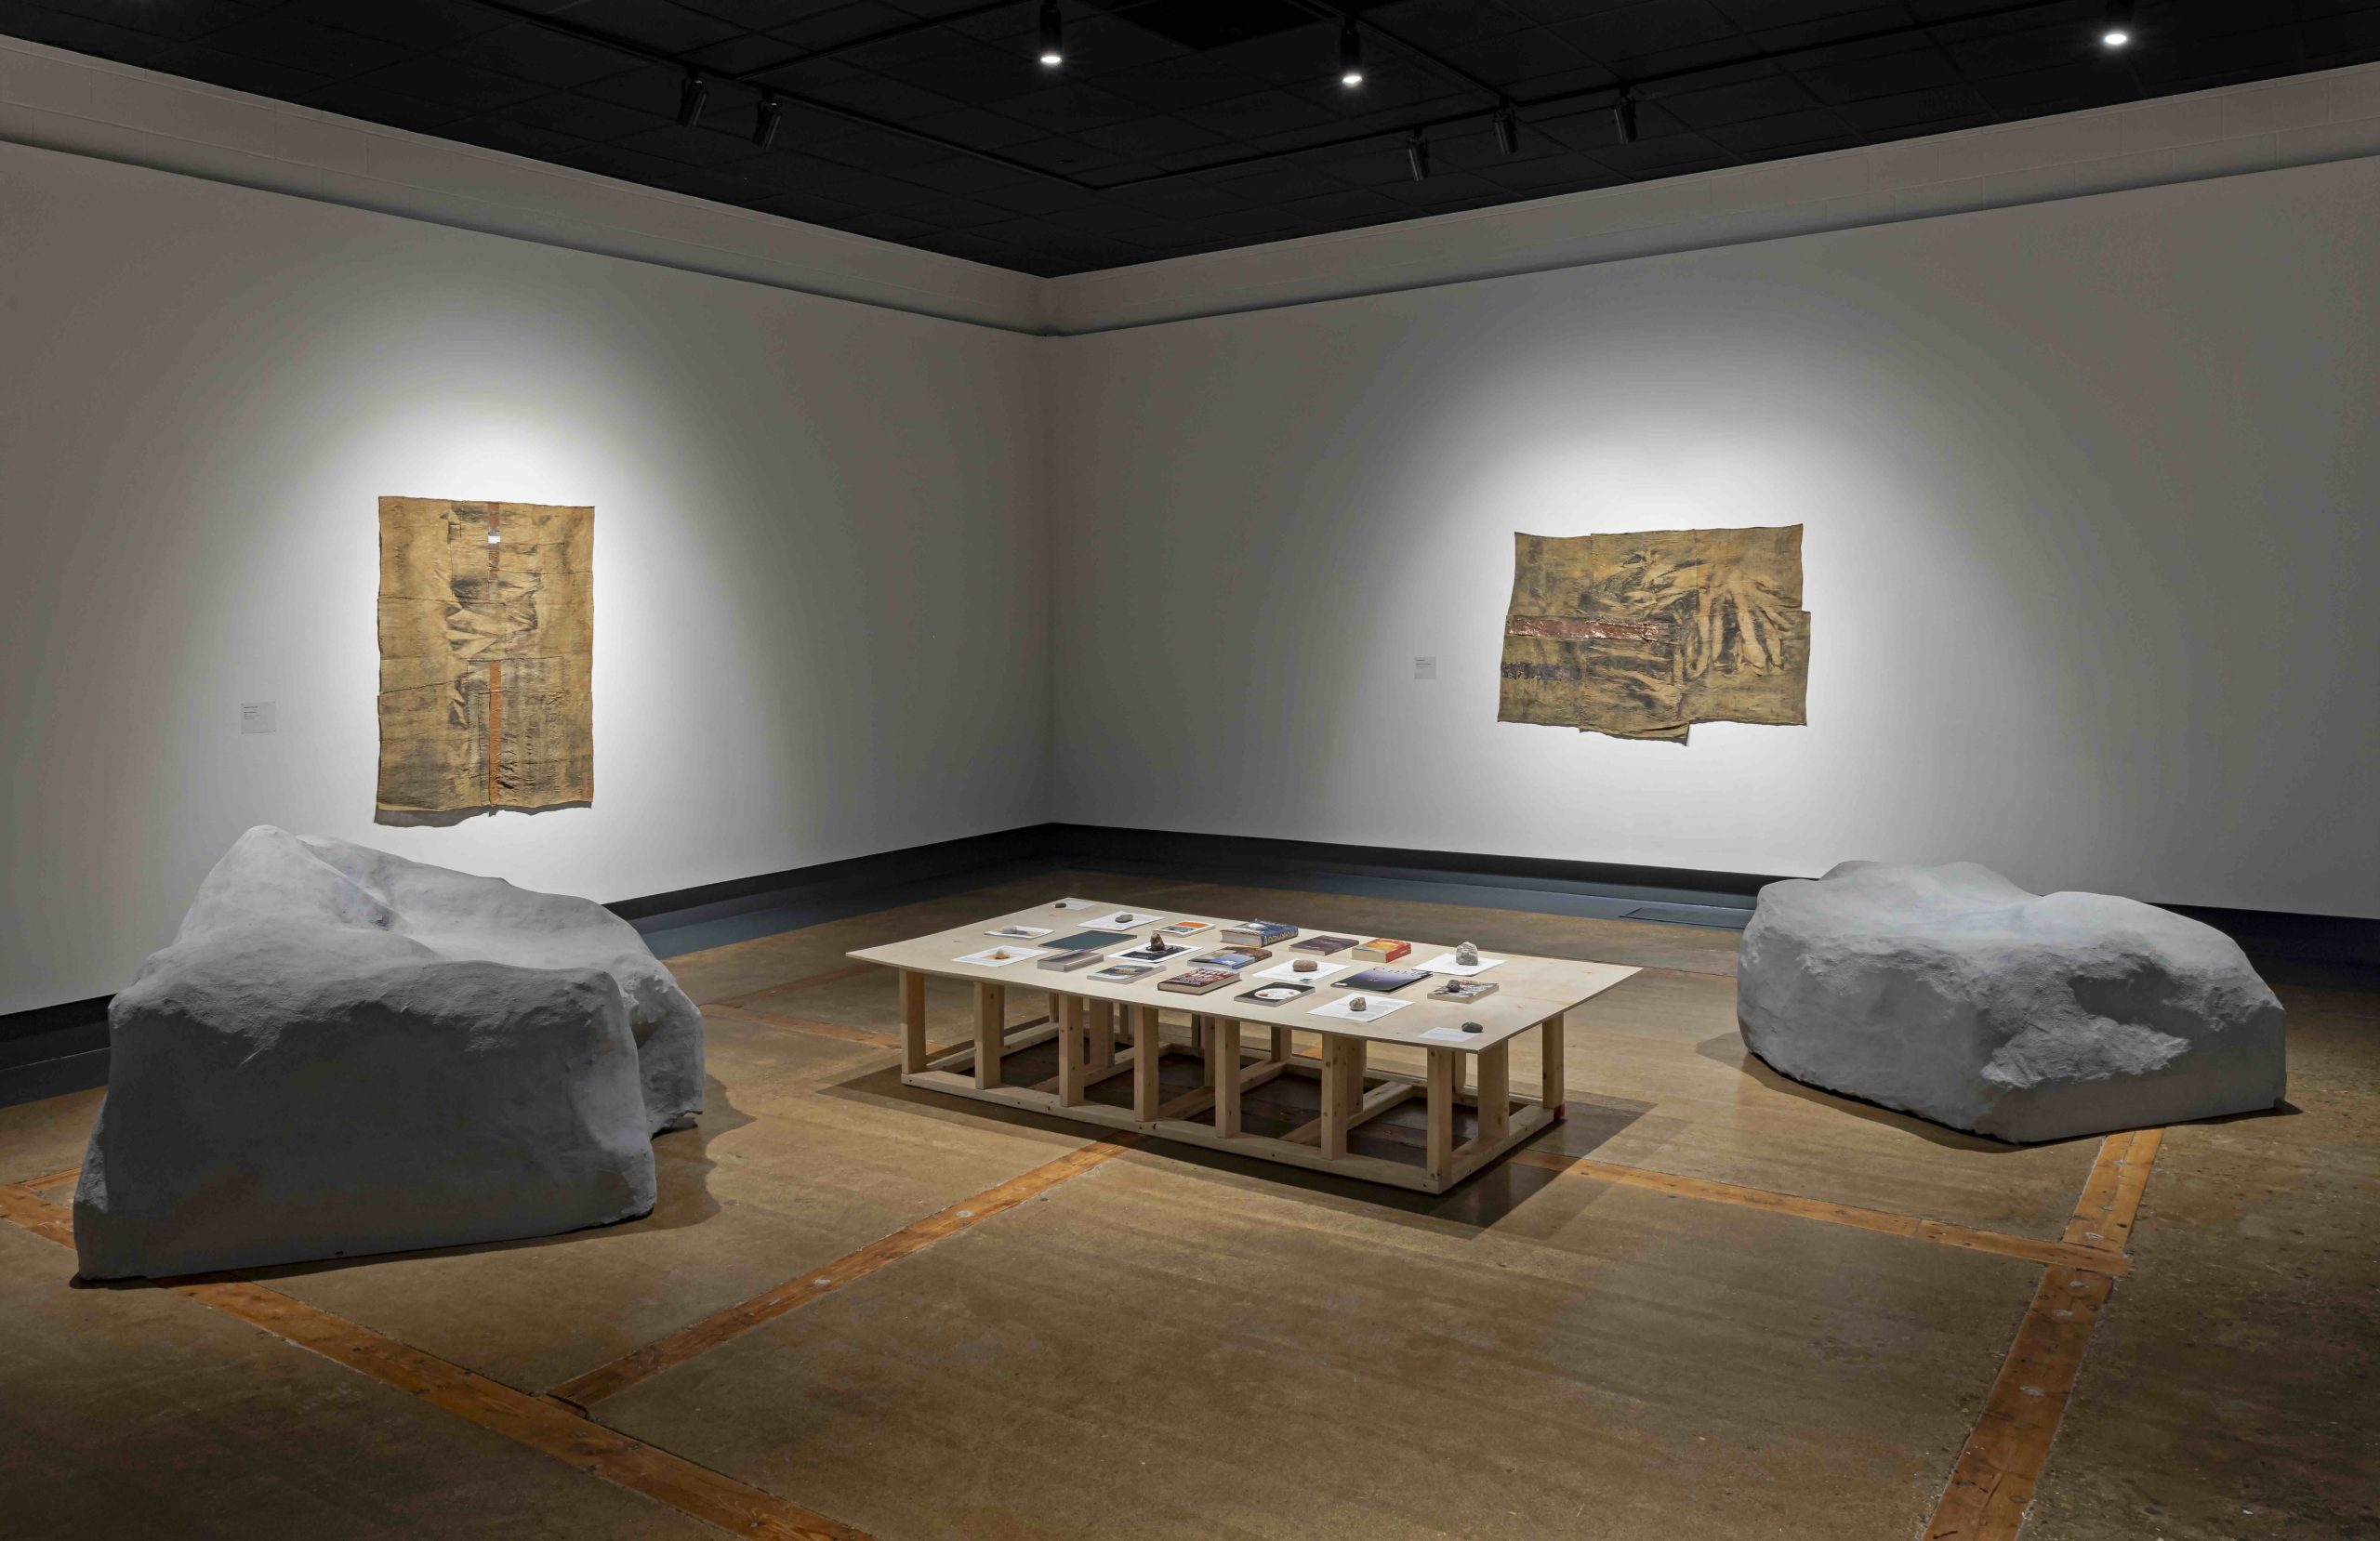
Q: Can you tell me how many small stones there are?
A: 10